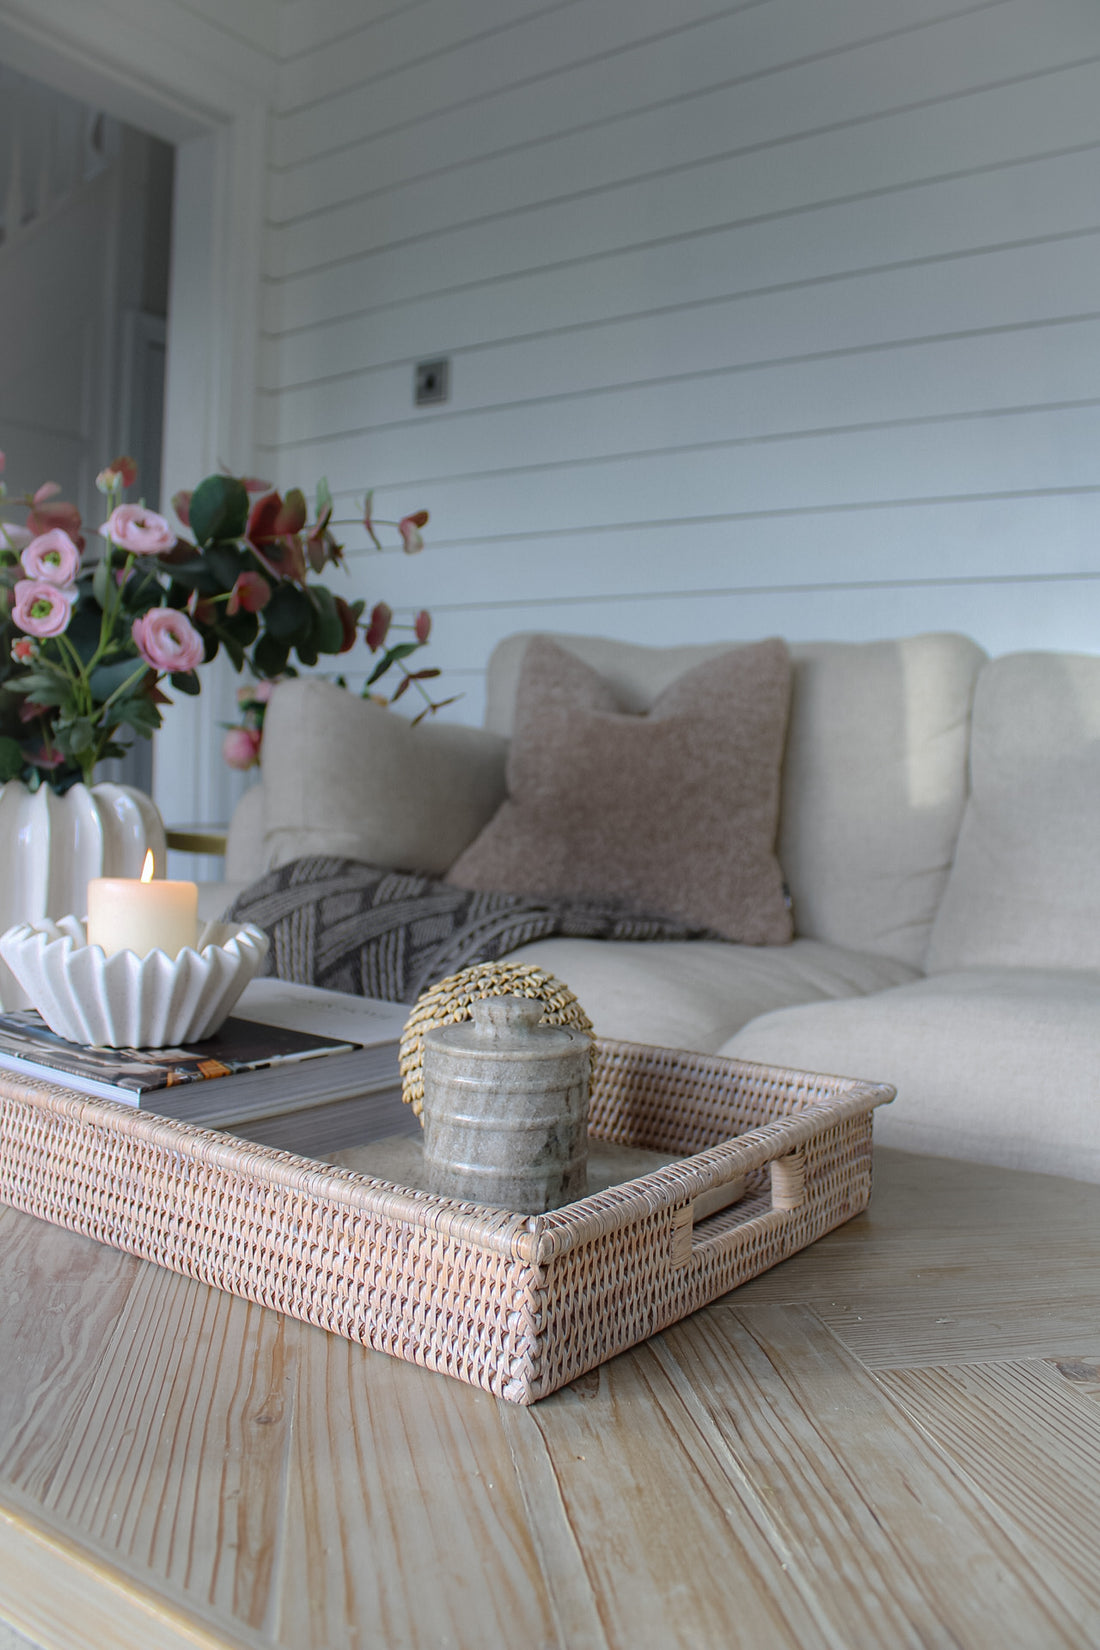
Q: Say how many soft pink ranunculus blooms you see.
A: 4